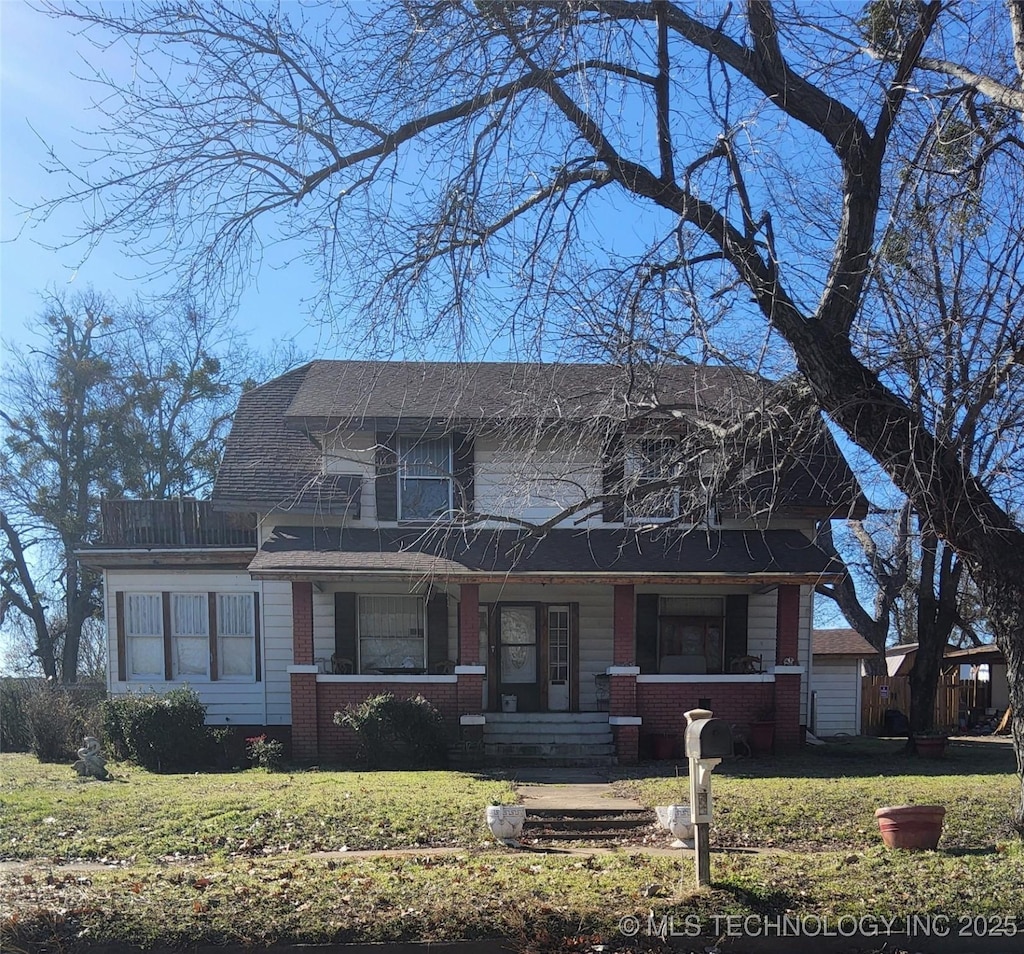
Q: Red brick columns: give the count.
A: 4